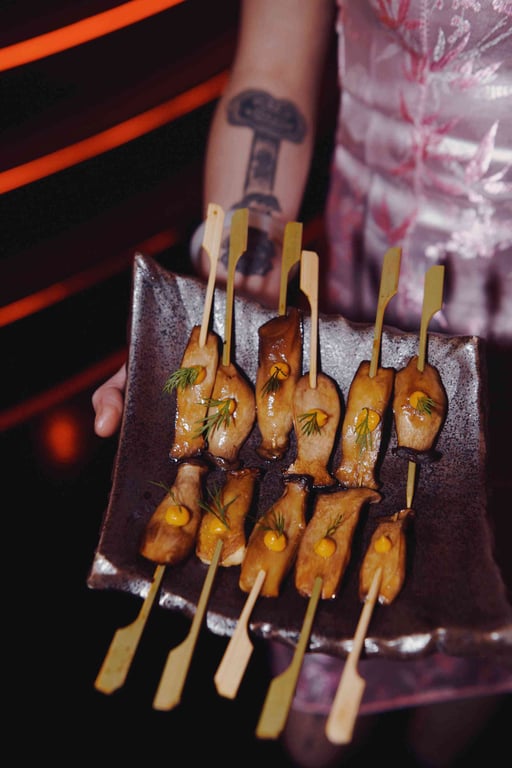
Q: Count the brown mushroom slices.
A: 11